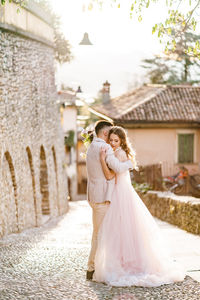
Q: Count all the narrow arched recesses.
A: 4